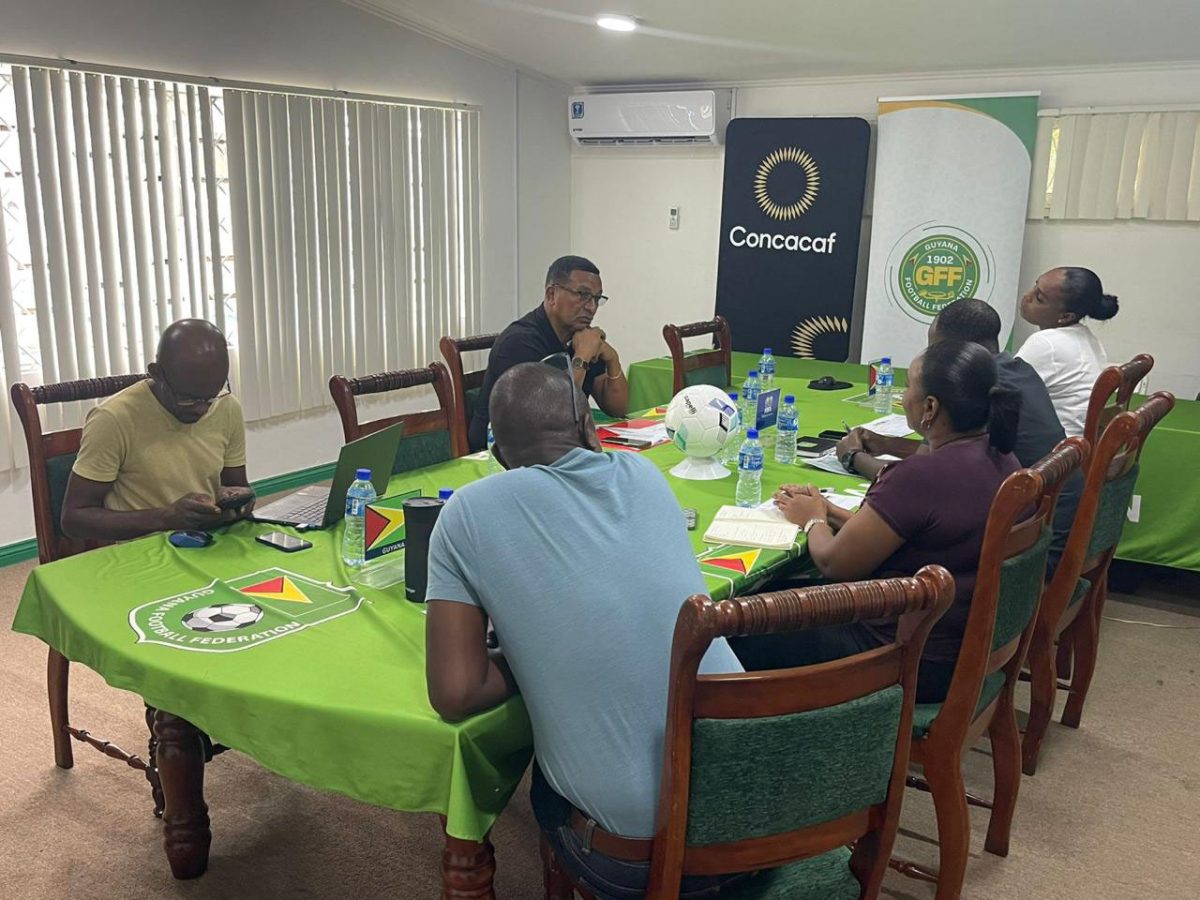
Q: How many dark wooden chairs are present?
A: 8